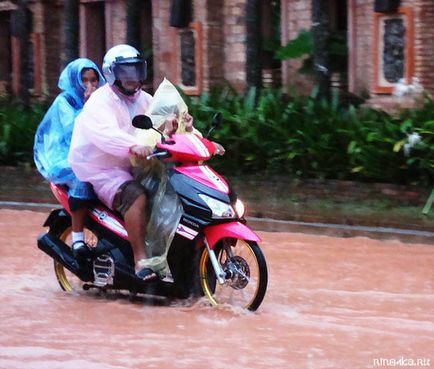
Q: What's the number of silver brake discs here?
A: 1